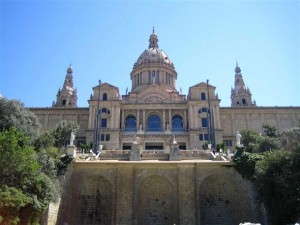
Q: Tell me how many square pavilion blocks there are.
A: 2